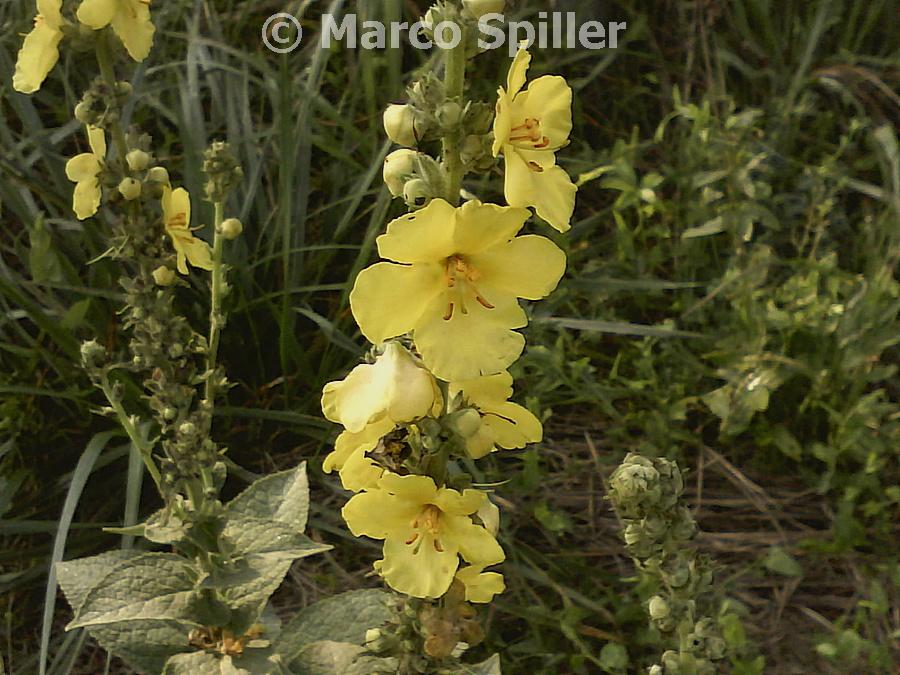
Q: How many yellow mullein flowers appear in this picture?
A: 11